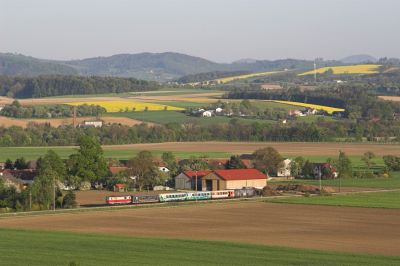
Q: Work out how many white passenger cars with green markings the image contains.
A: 2